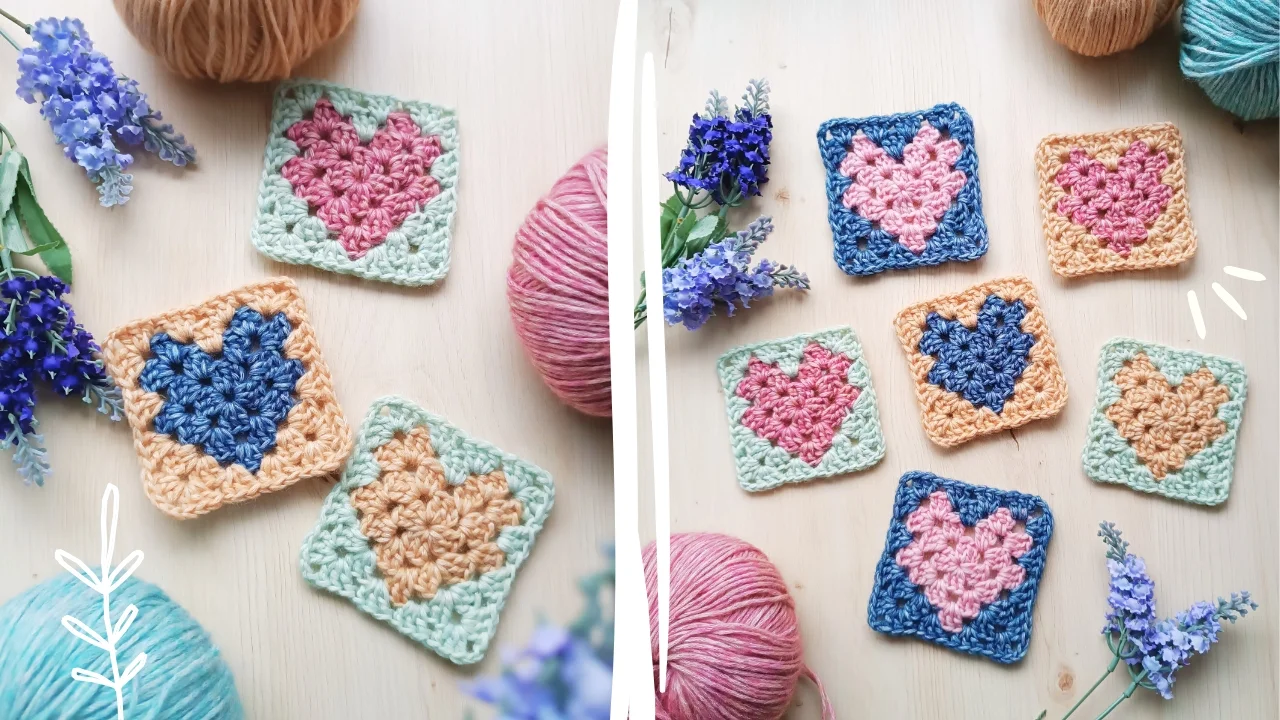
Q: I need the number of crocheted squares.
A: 9